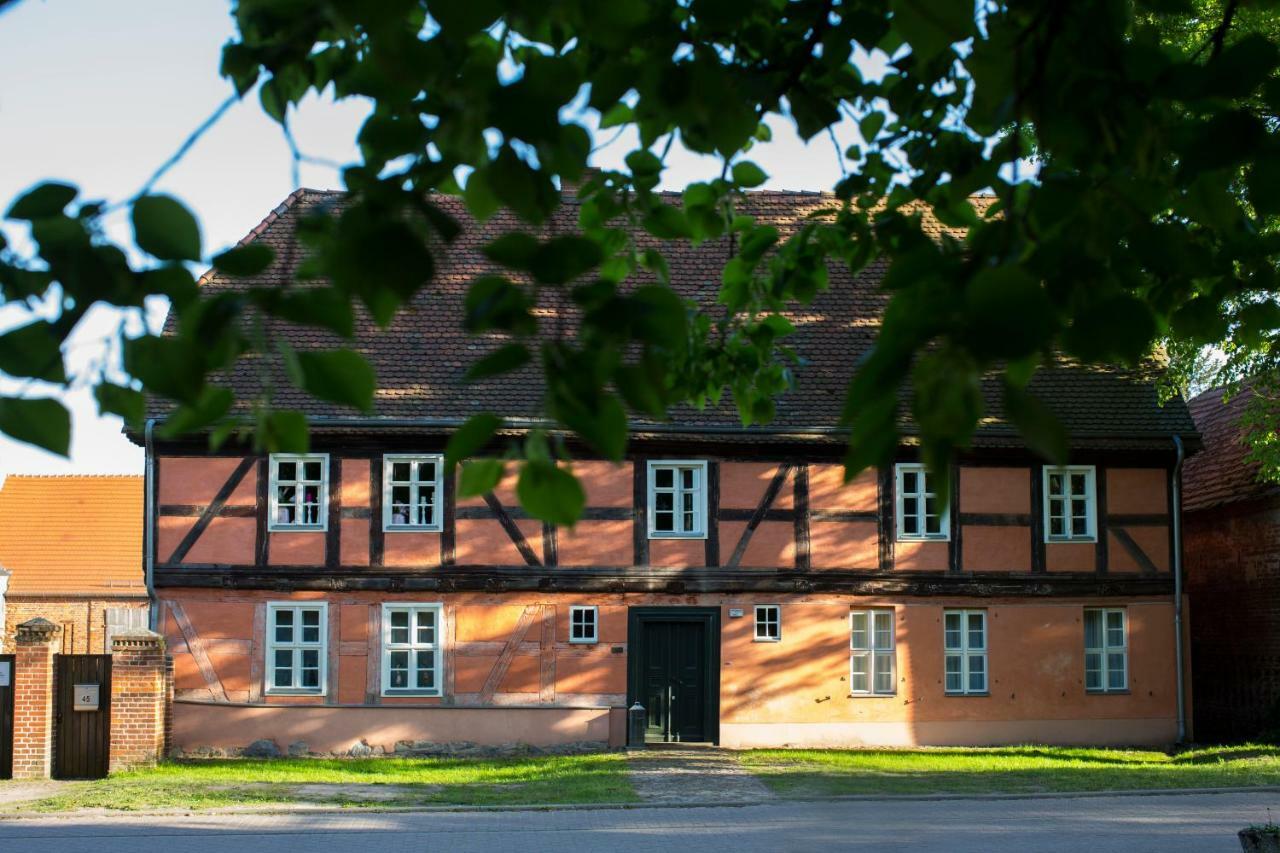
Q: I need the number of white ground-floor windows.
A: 7